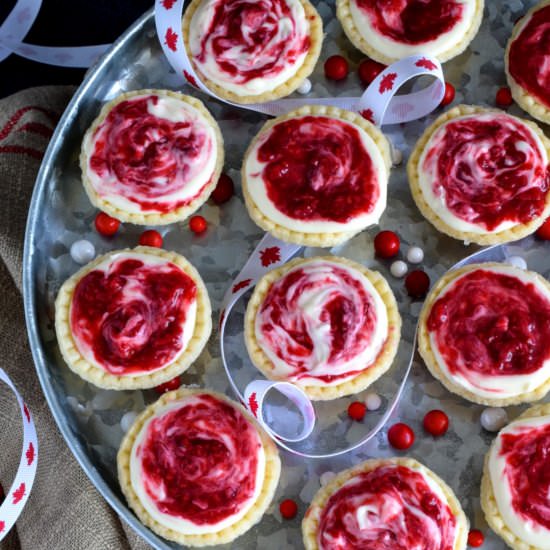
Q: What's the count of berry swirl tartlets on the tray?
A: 12